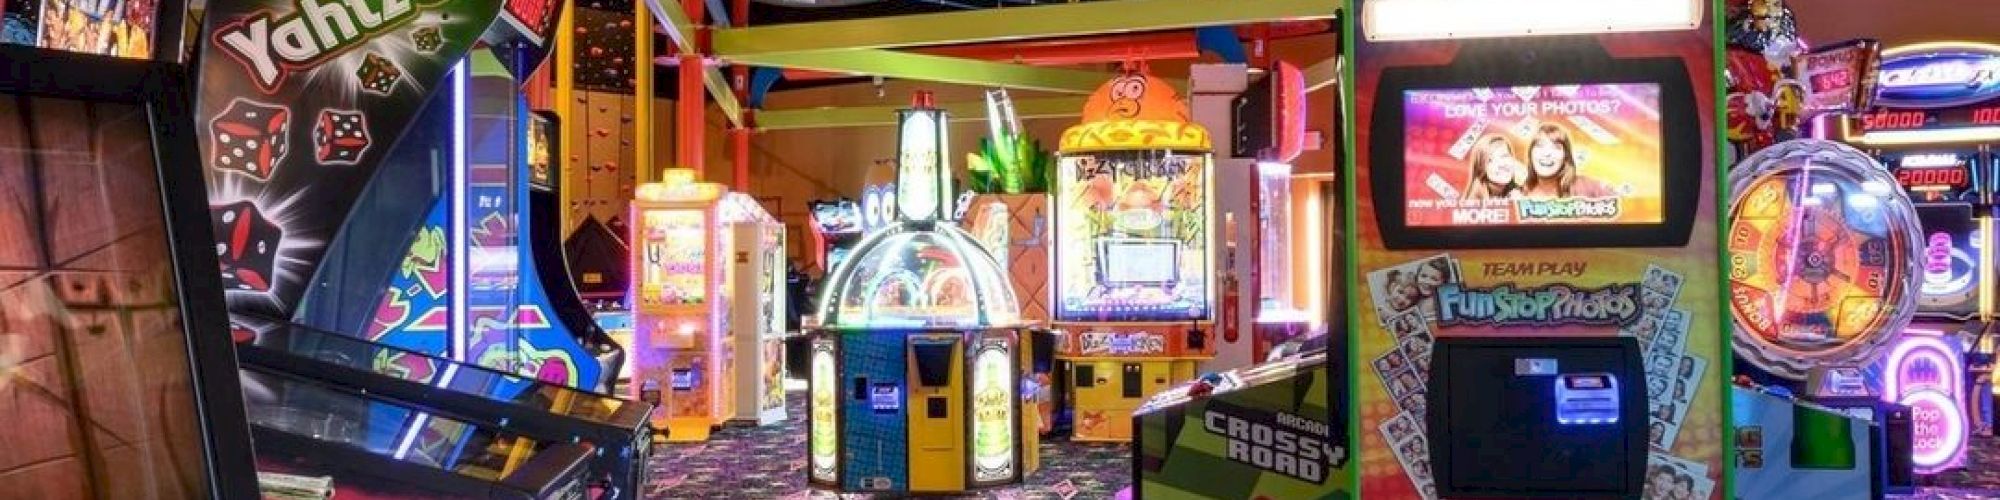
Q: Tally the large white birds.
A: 0